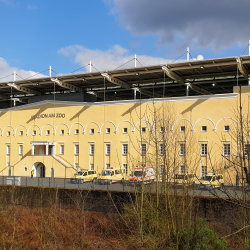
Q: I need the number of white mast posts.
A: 6